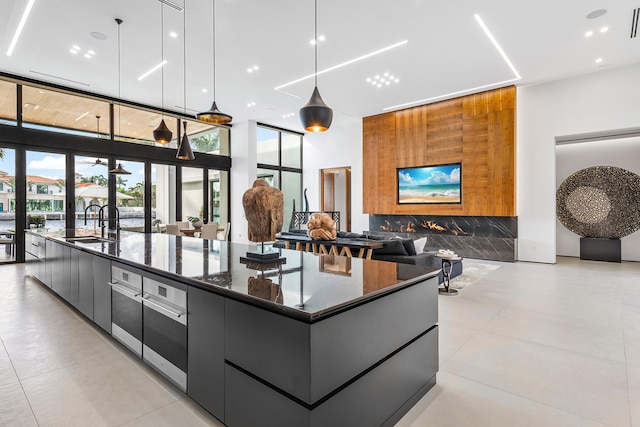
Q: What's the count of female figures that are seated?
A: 0